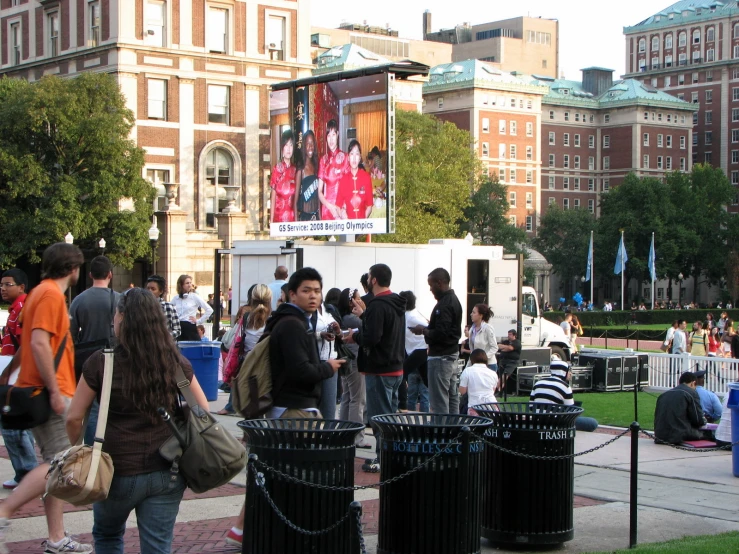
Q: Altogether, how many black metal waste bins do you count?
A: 3